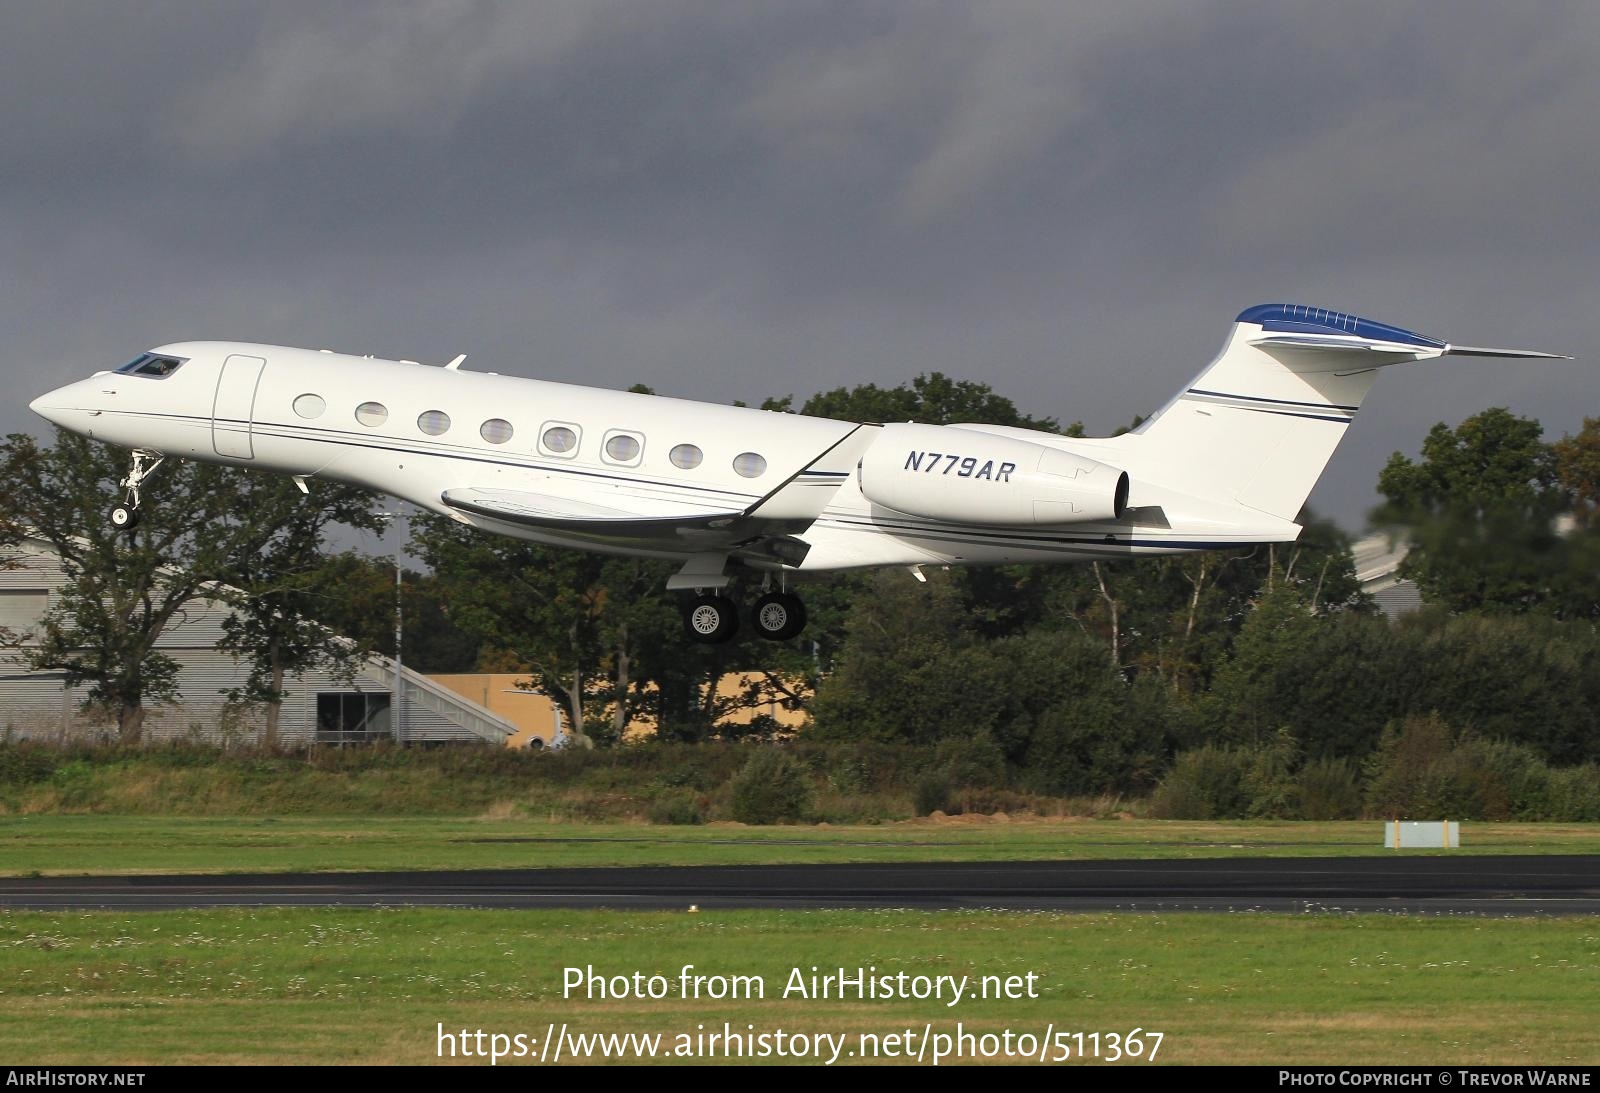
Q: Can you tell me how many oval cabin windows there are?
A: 8